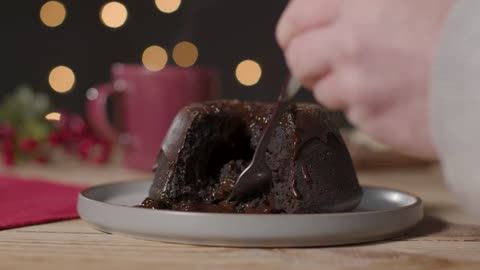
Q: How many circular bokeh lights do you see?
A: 7